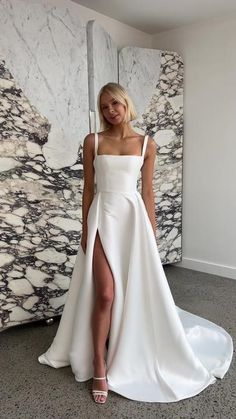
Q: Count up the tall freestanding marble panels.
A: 3